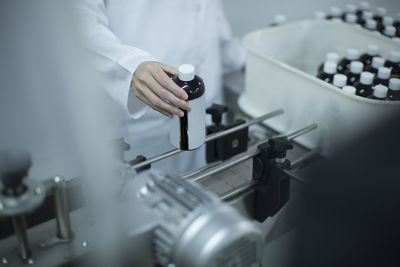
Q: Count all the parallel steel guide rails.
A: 2